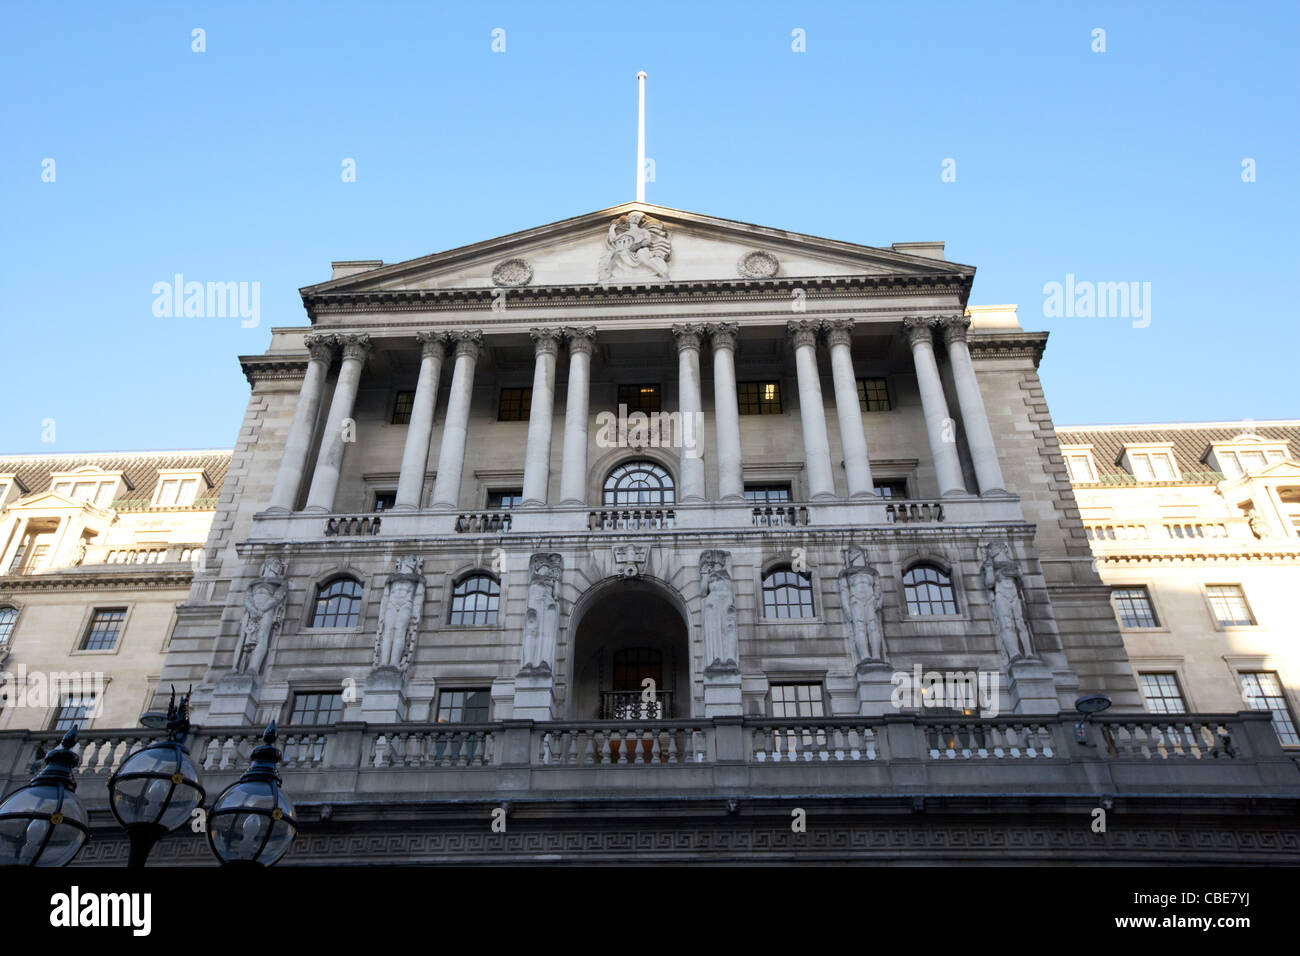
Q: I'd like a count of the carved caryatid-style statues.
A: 6